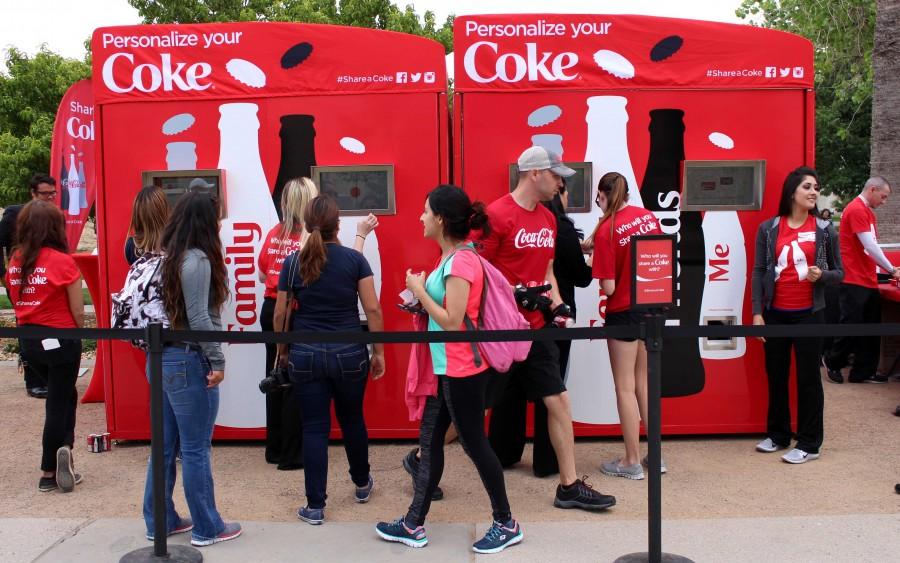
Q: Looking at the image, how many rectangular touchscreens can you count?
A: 4